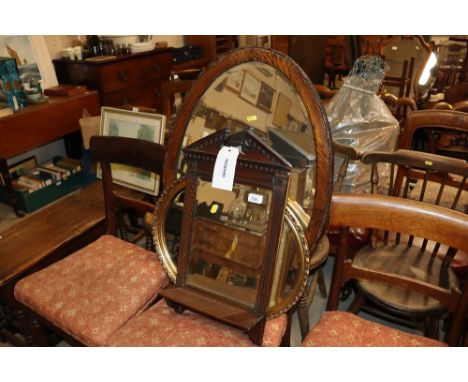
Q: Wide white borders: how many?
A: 2